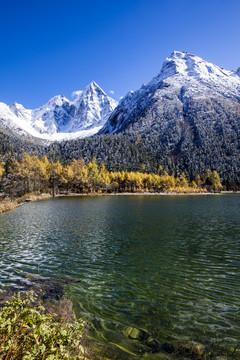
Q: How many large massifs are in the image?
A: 2